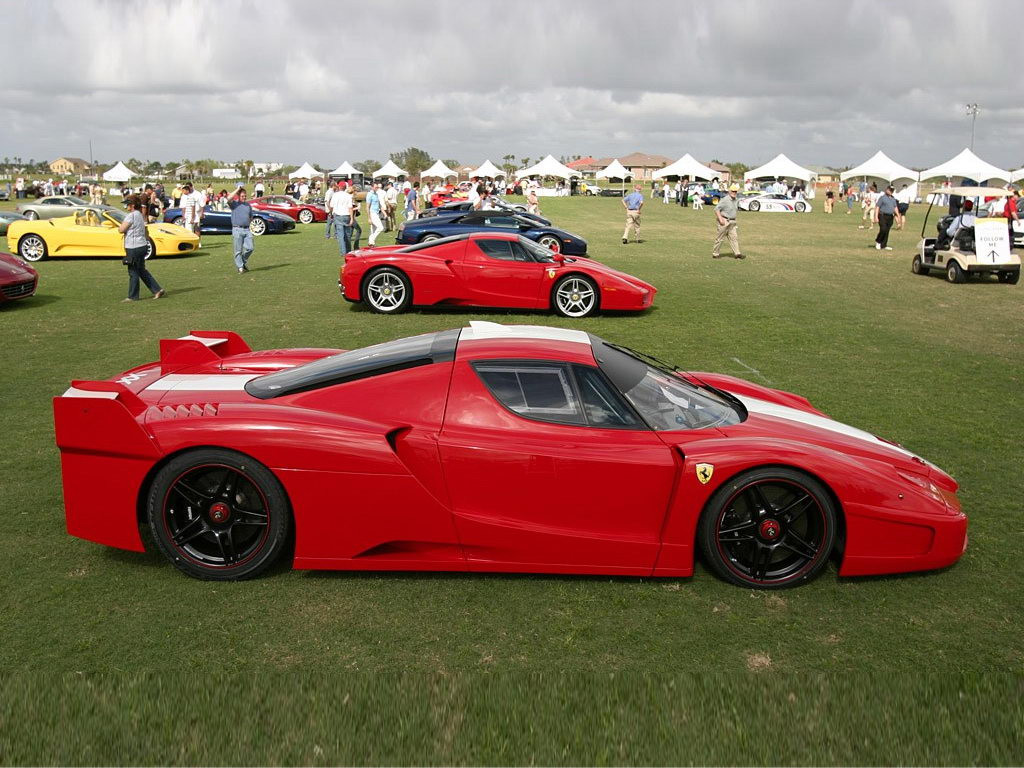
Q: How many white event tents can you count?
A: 13